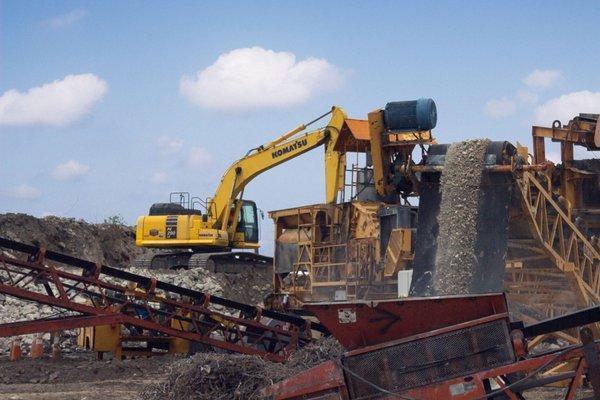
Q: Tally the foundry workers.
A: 0